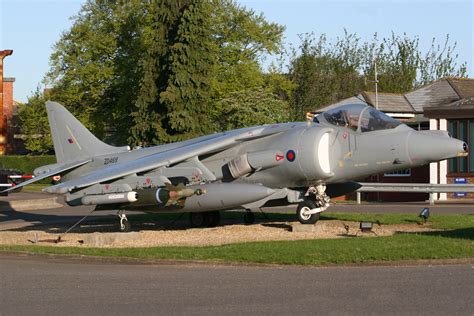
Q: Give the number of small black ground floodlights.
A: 2